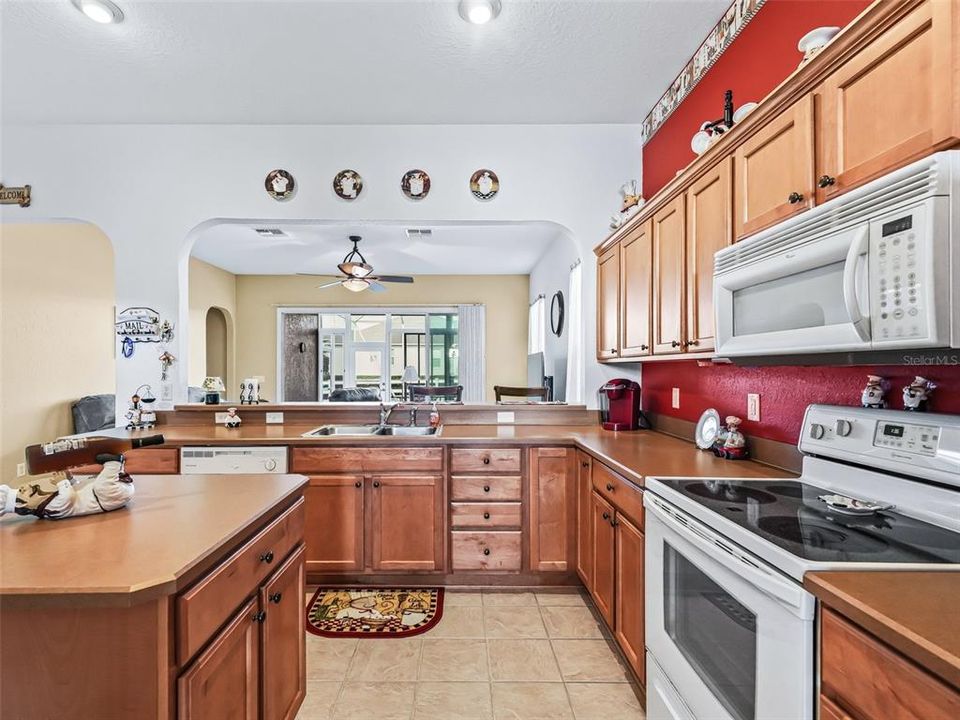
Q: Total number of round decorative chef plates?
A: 4